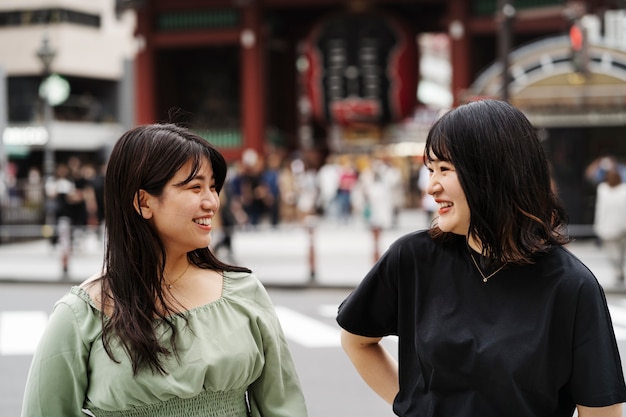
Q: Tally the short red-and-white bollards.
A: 3